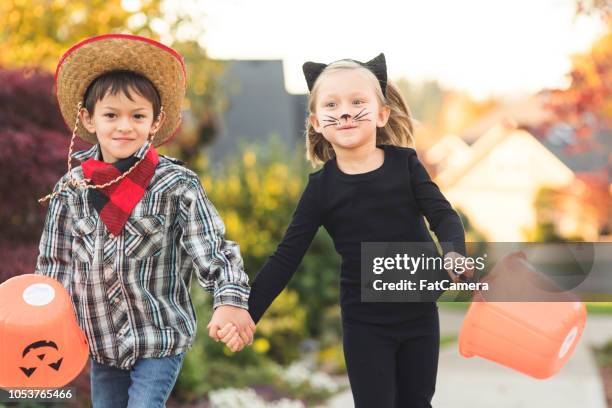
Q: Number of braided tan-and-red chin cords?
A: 1